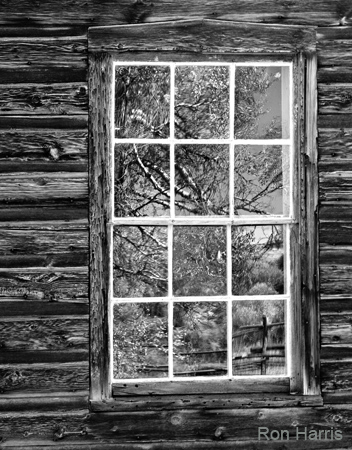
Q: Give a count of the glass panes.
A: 12